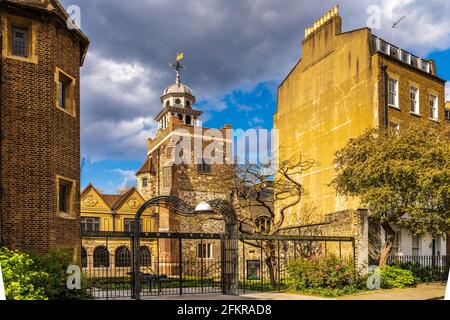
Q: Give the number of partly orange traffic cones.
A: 0